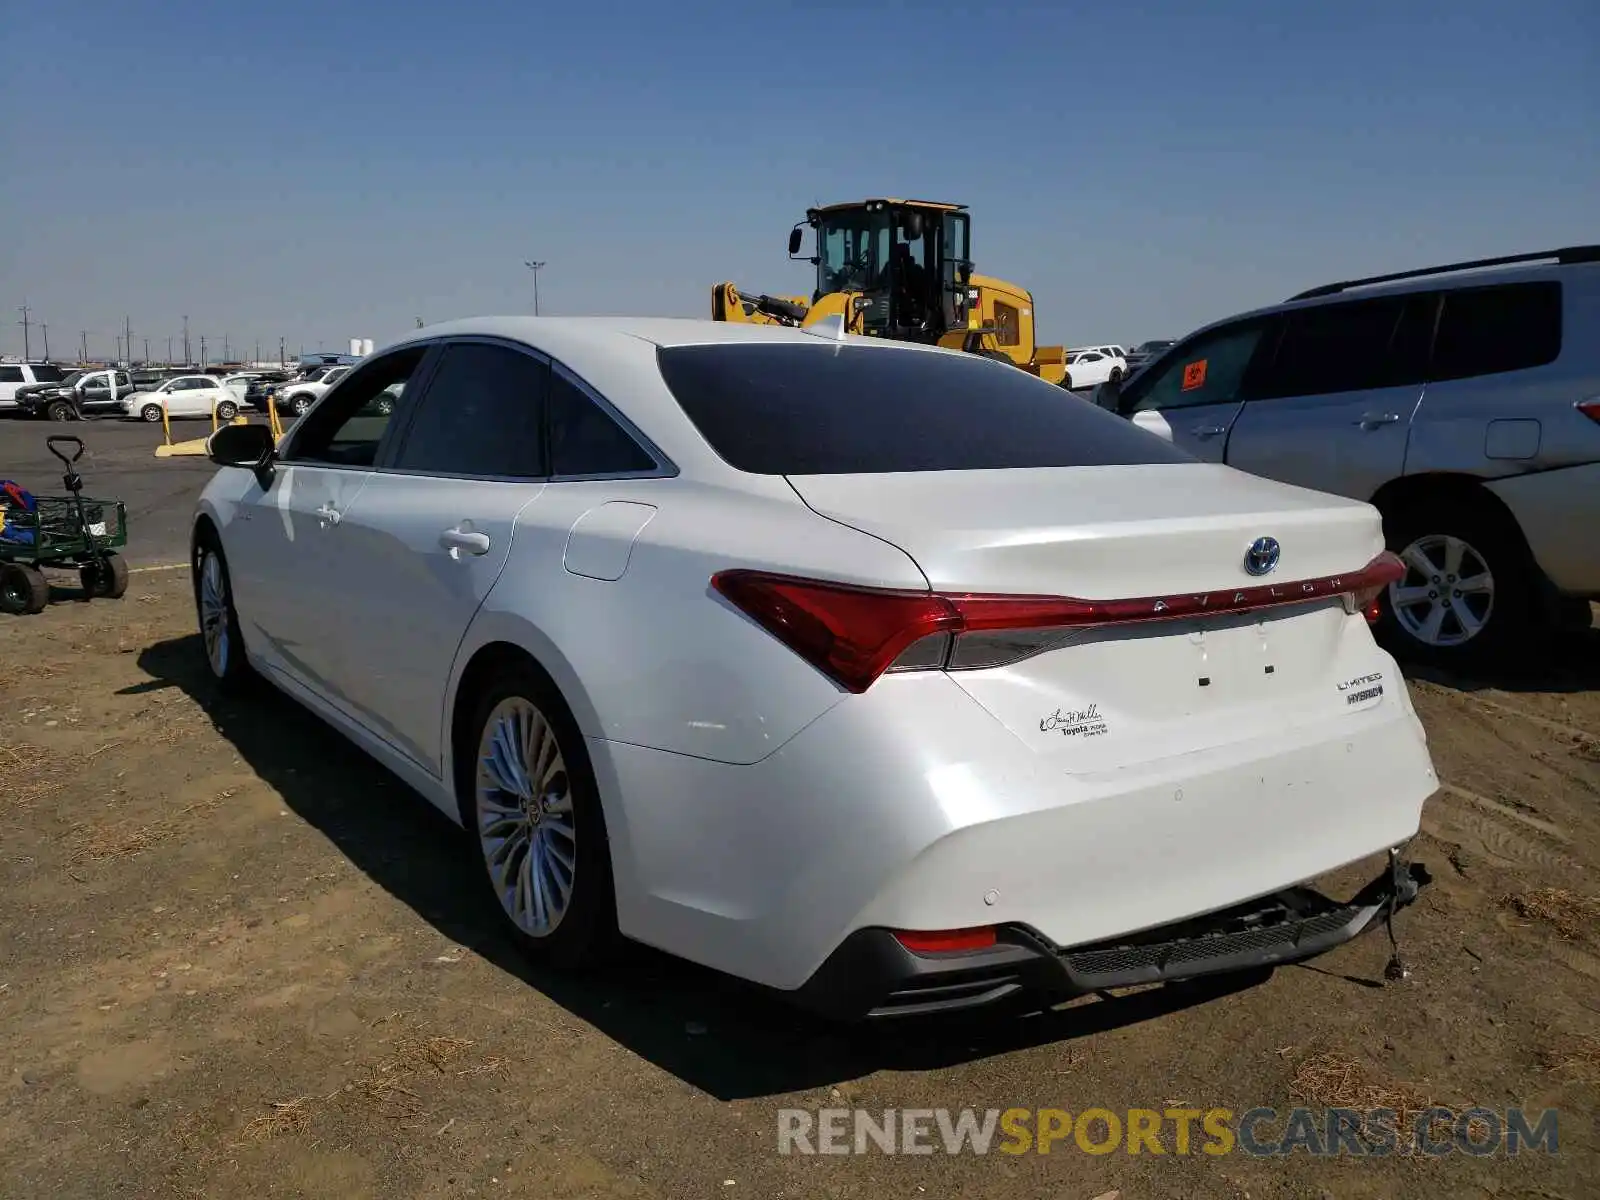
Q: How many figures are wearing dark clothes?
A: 0